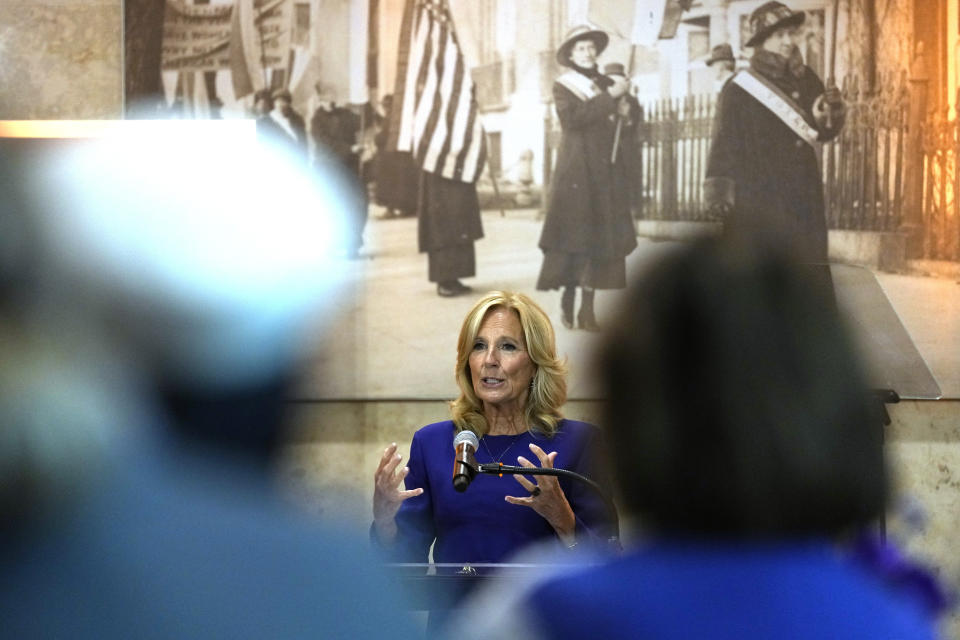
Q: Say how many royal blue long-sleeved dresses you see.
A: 1